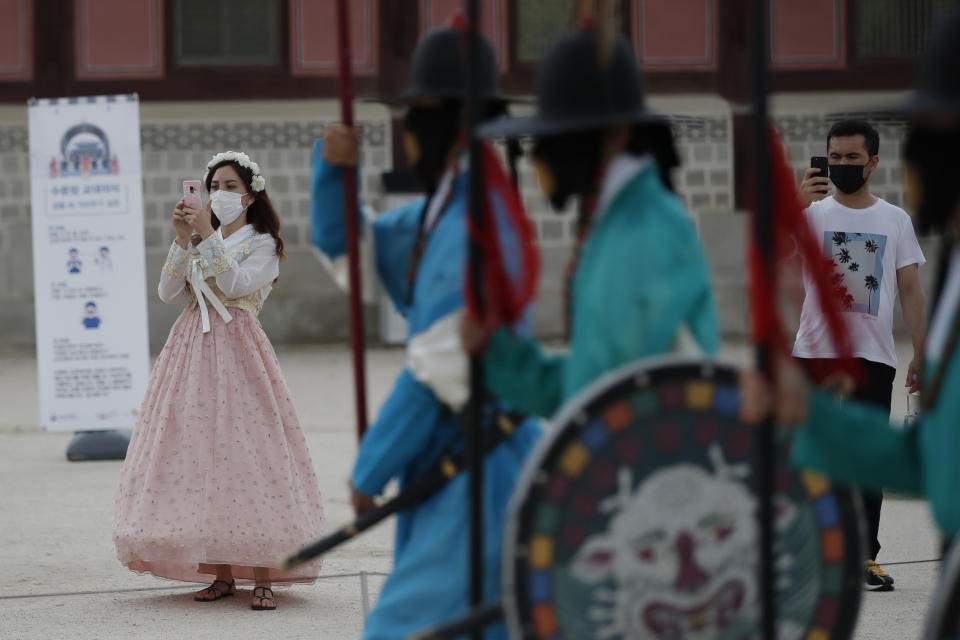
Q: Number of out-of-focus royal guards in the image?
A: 3